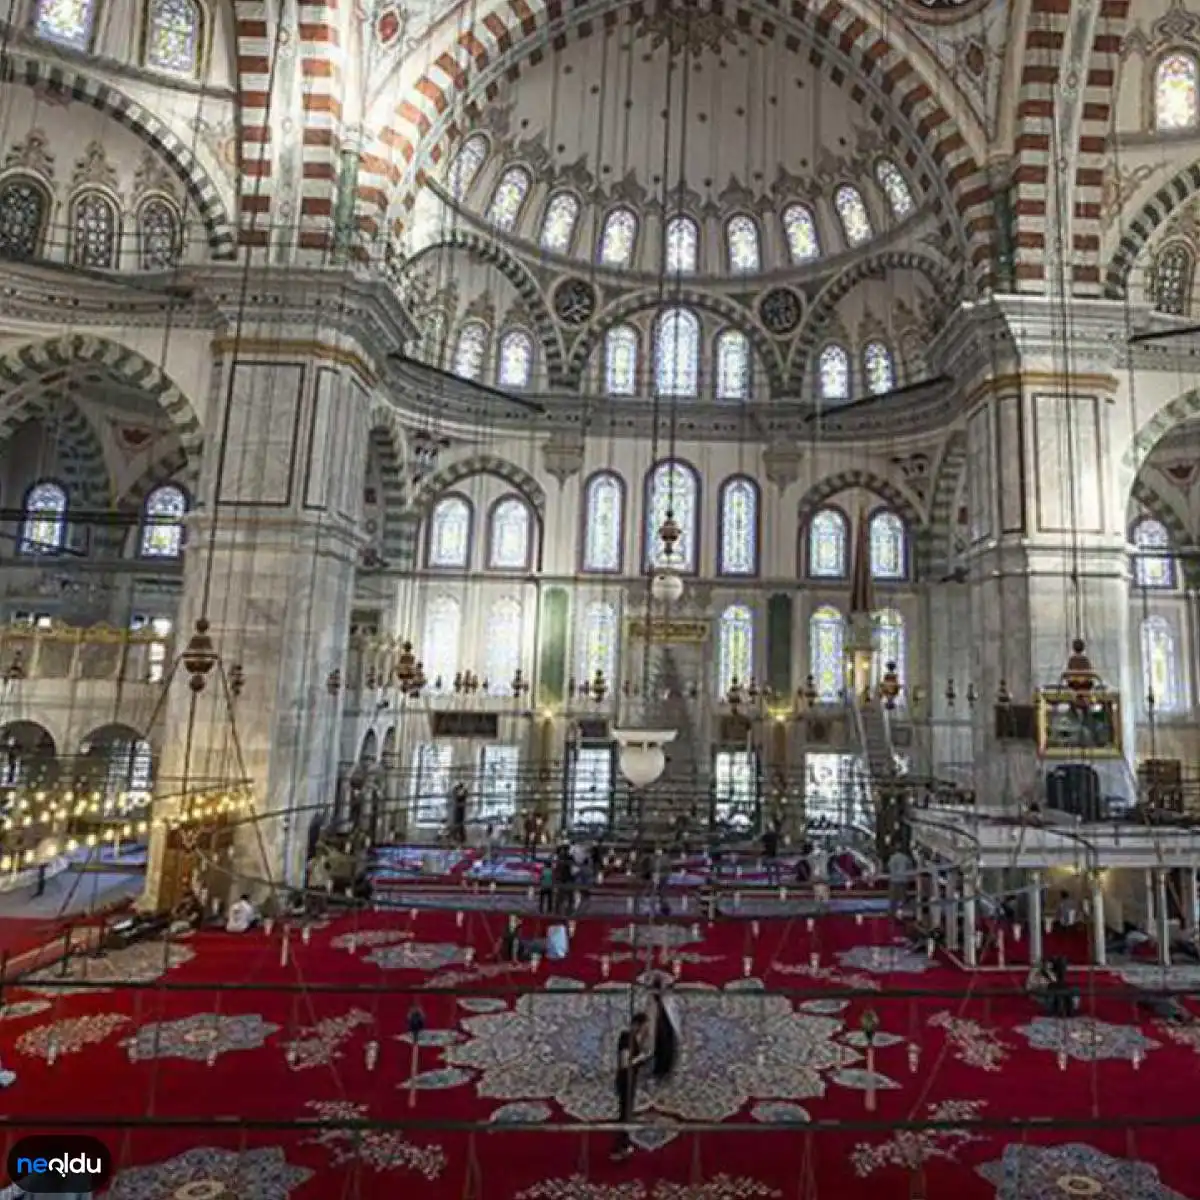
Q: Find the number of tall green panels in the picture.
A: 2